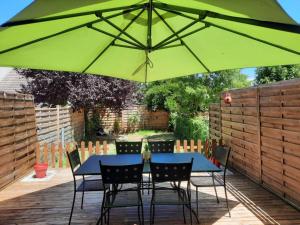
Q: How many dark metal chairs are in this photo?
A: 6